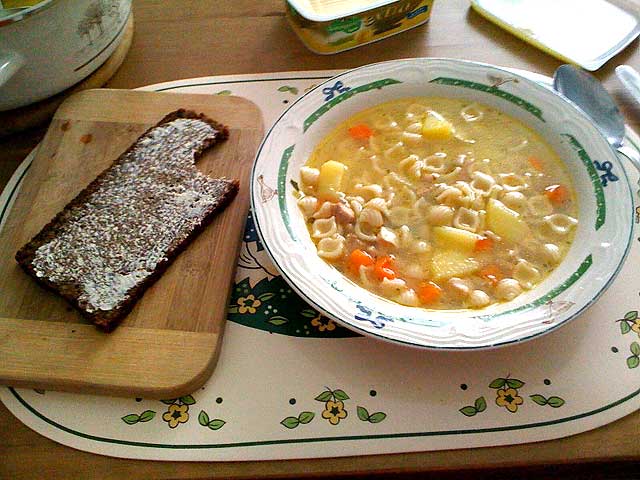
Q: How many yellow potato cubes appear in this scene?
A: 5